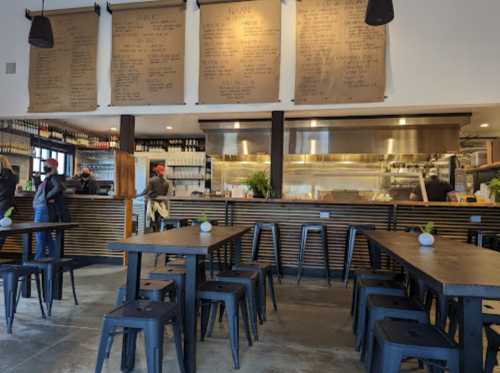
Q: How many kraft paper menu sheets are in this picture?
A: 4